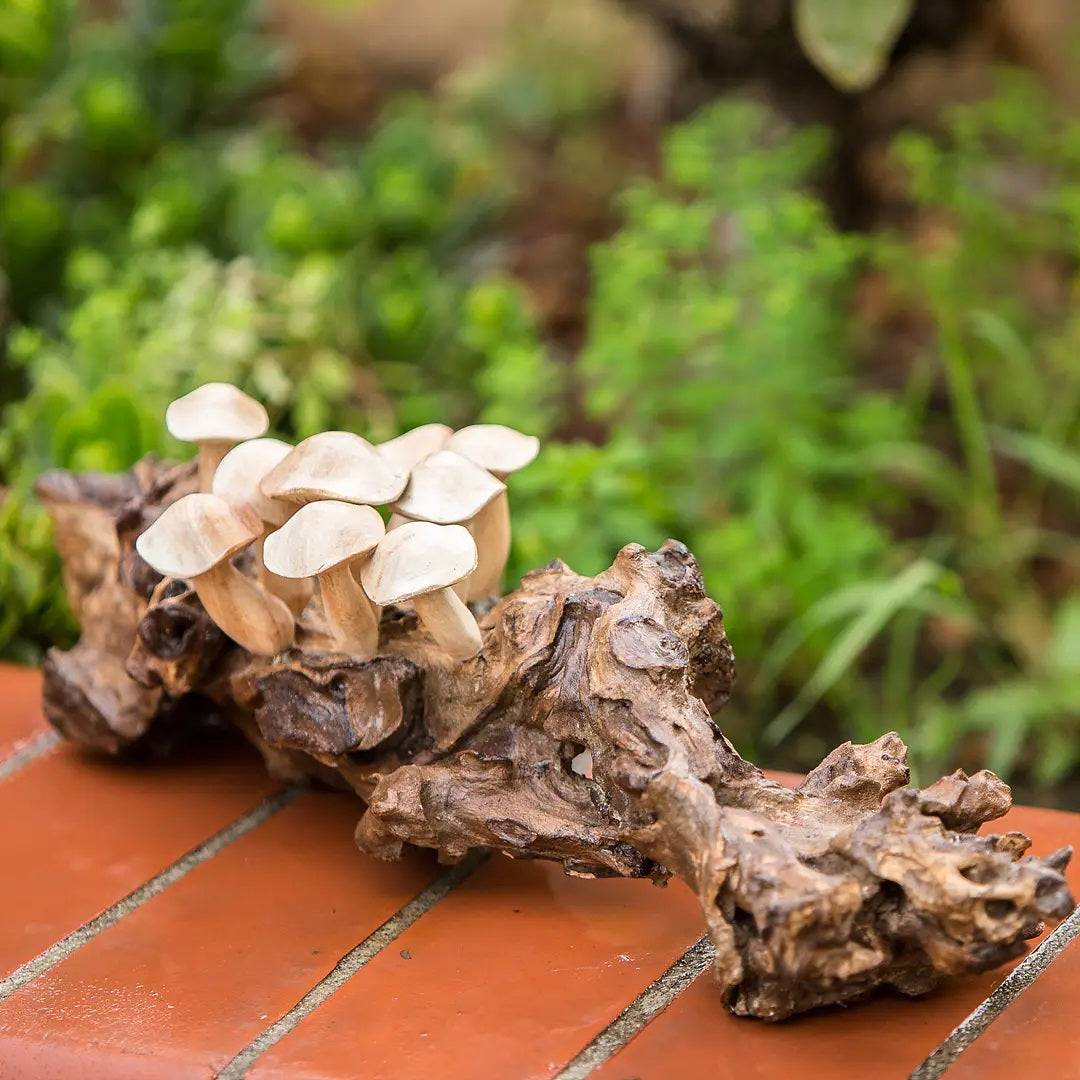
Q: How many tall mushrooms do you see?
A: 9